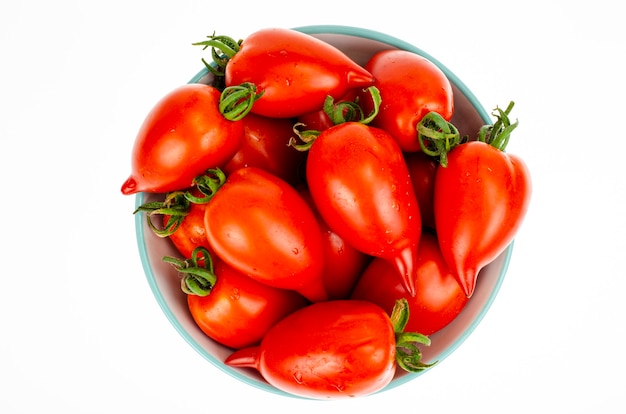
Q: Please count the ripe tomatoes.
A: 14